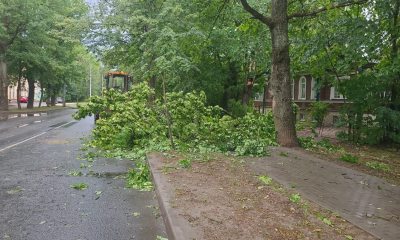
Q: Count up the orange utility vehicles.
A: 1